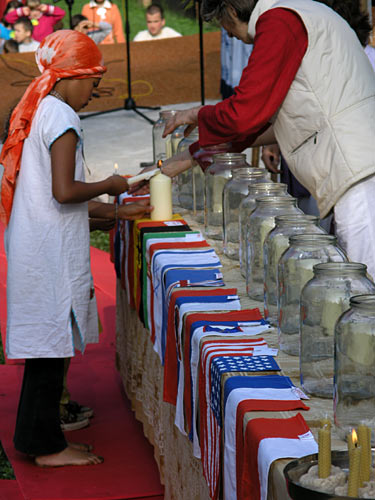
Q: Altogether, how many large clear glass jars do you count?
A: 12